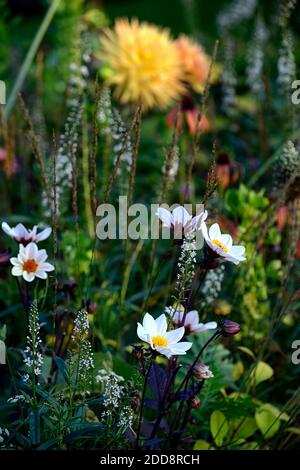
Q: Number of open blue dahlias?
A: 0